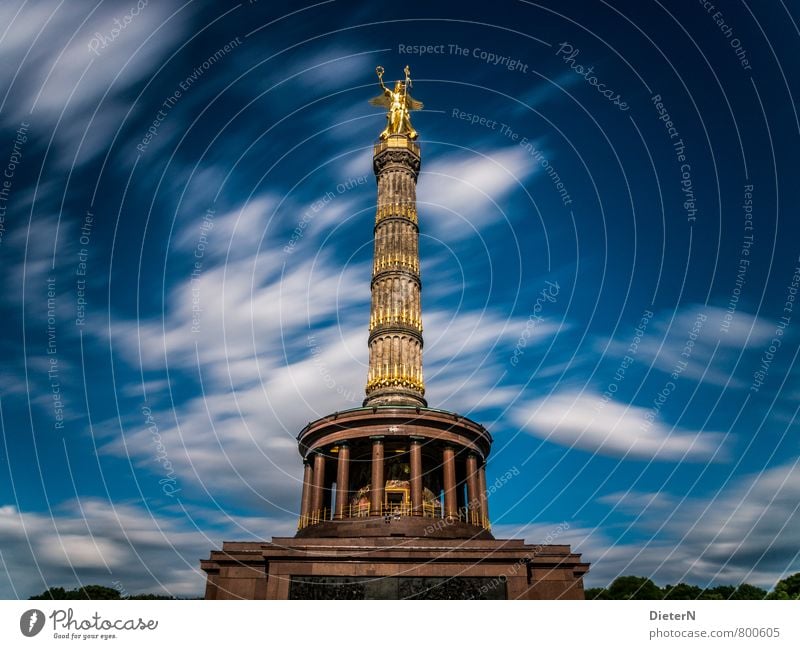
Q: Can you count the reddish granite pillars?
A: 8